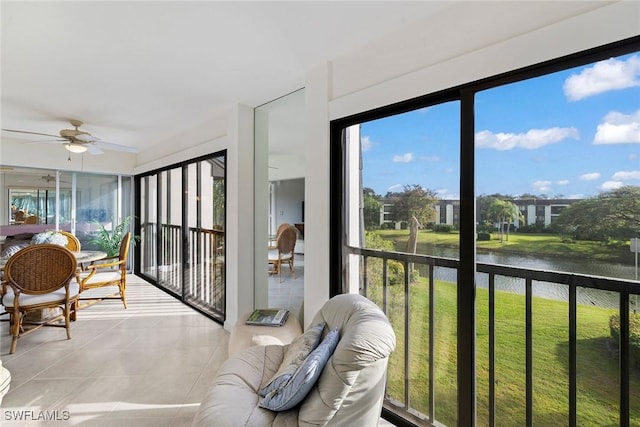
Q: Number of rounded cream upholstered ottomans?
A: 1